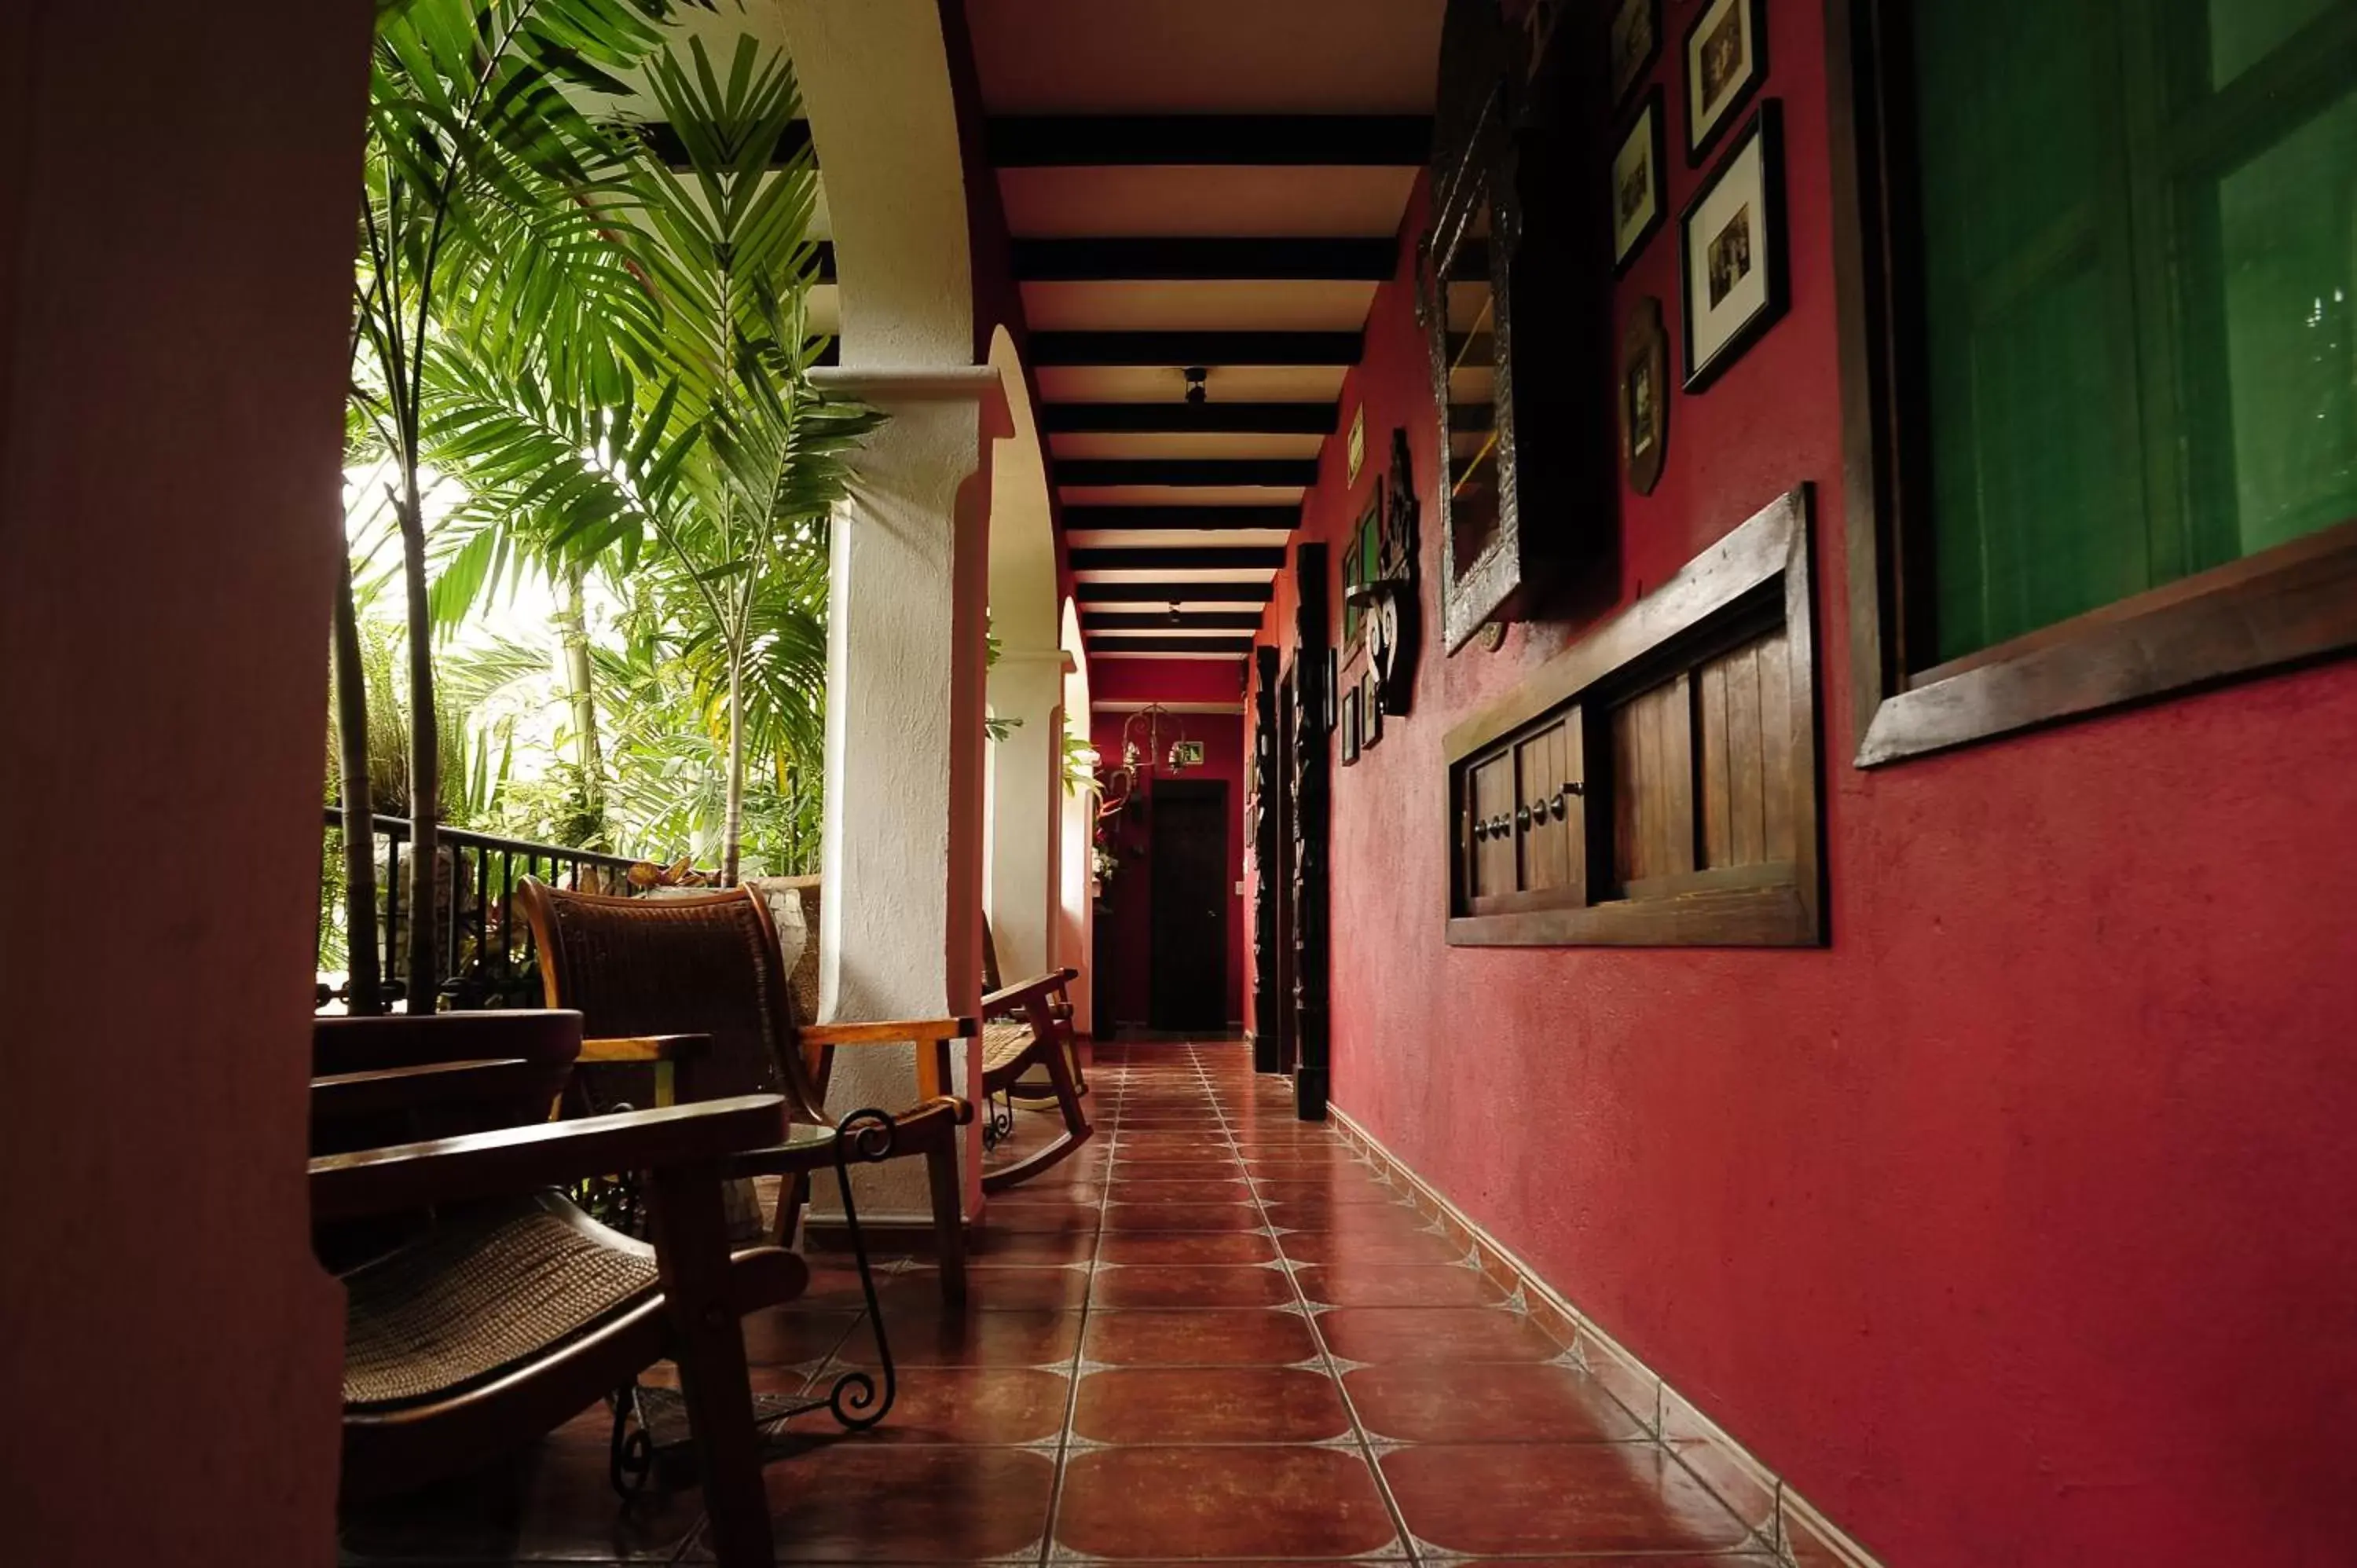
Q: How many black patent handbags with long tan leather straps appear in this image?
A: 0